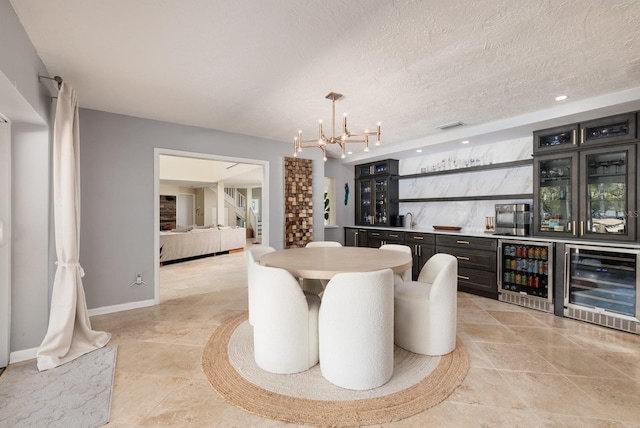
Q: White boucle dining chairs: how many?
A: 6